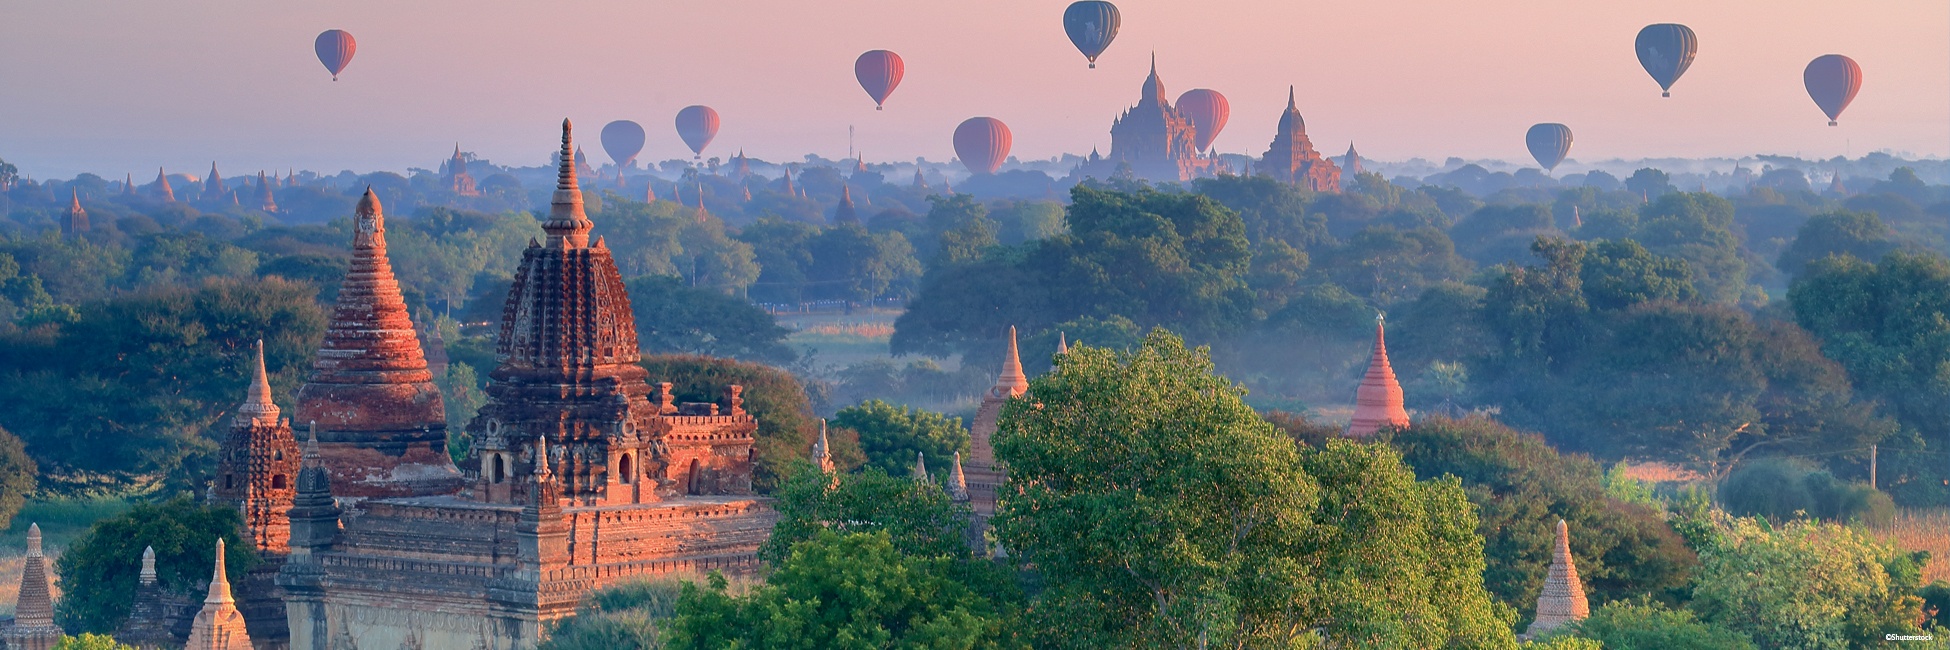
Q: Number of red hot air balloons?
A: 6